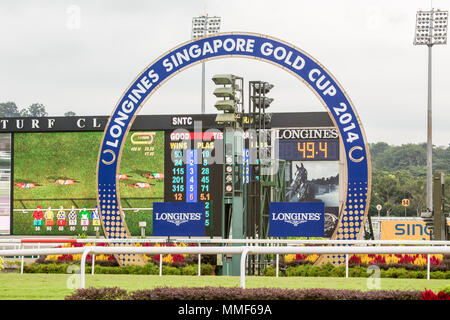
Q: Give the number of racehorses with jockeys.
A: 5